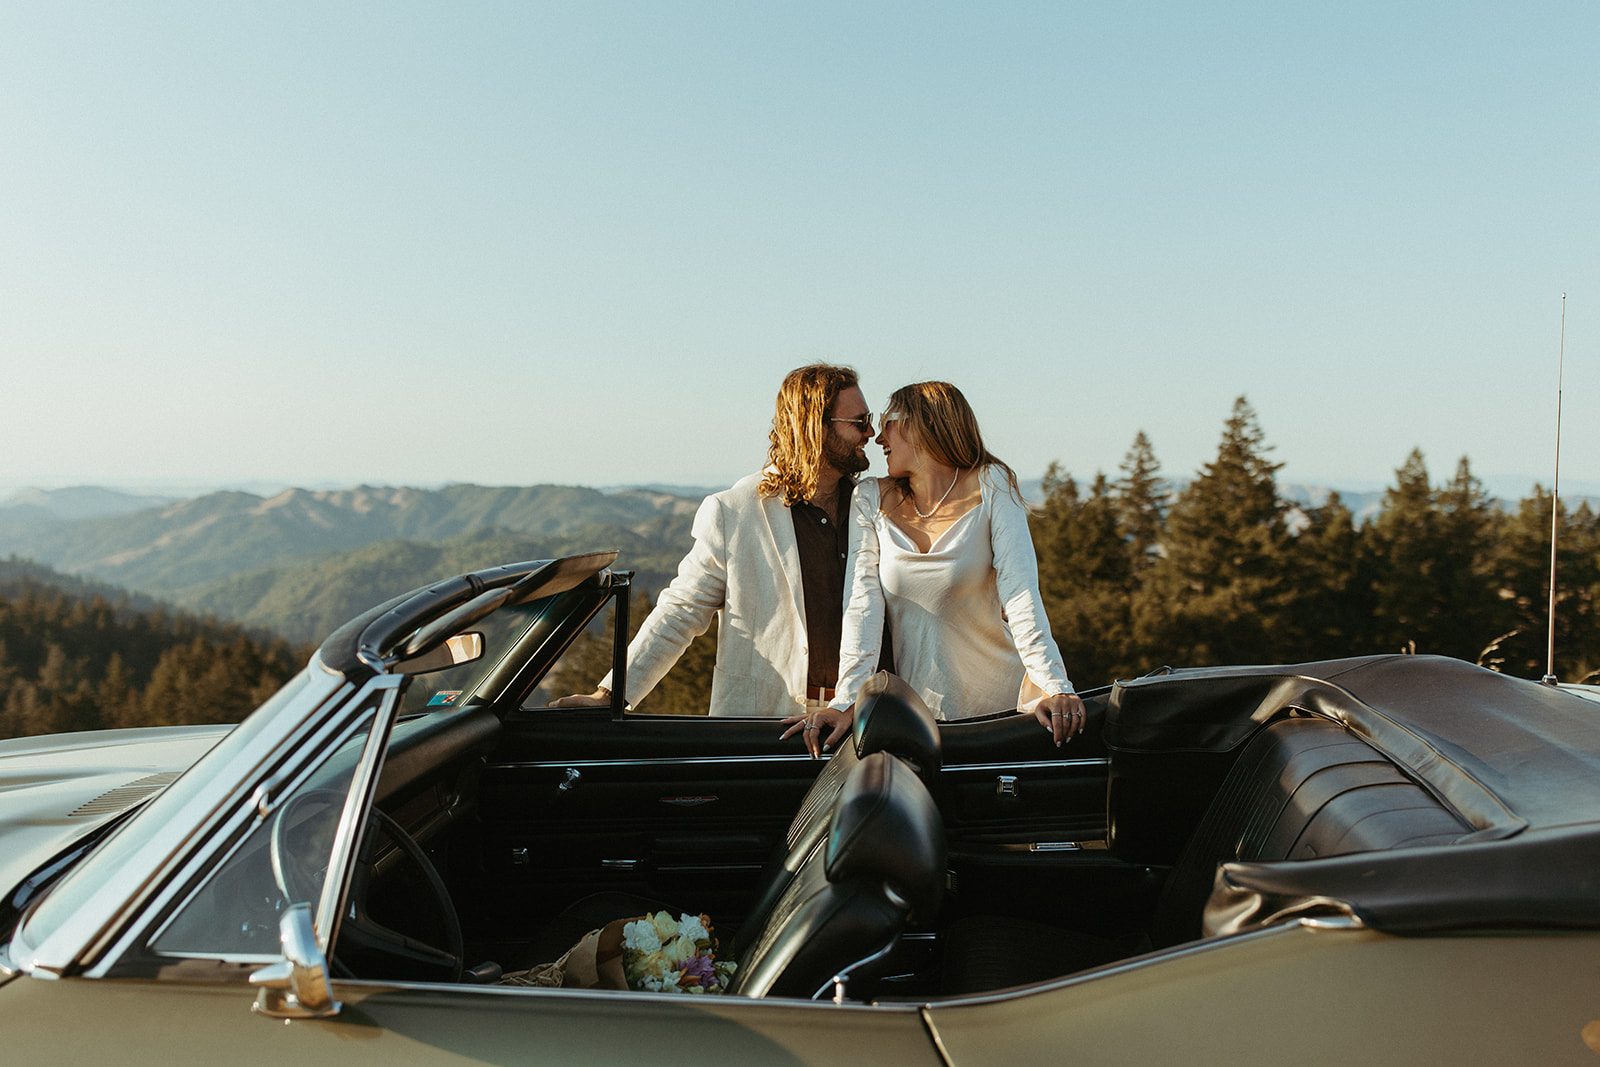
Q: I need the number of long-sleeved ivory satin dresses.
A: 1